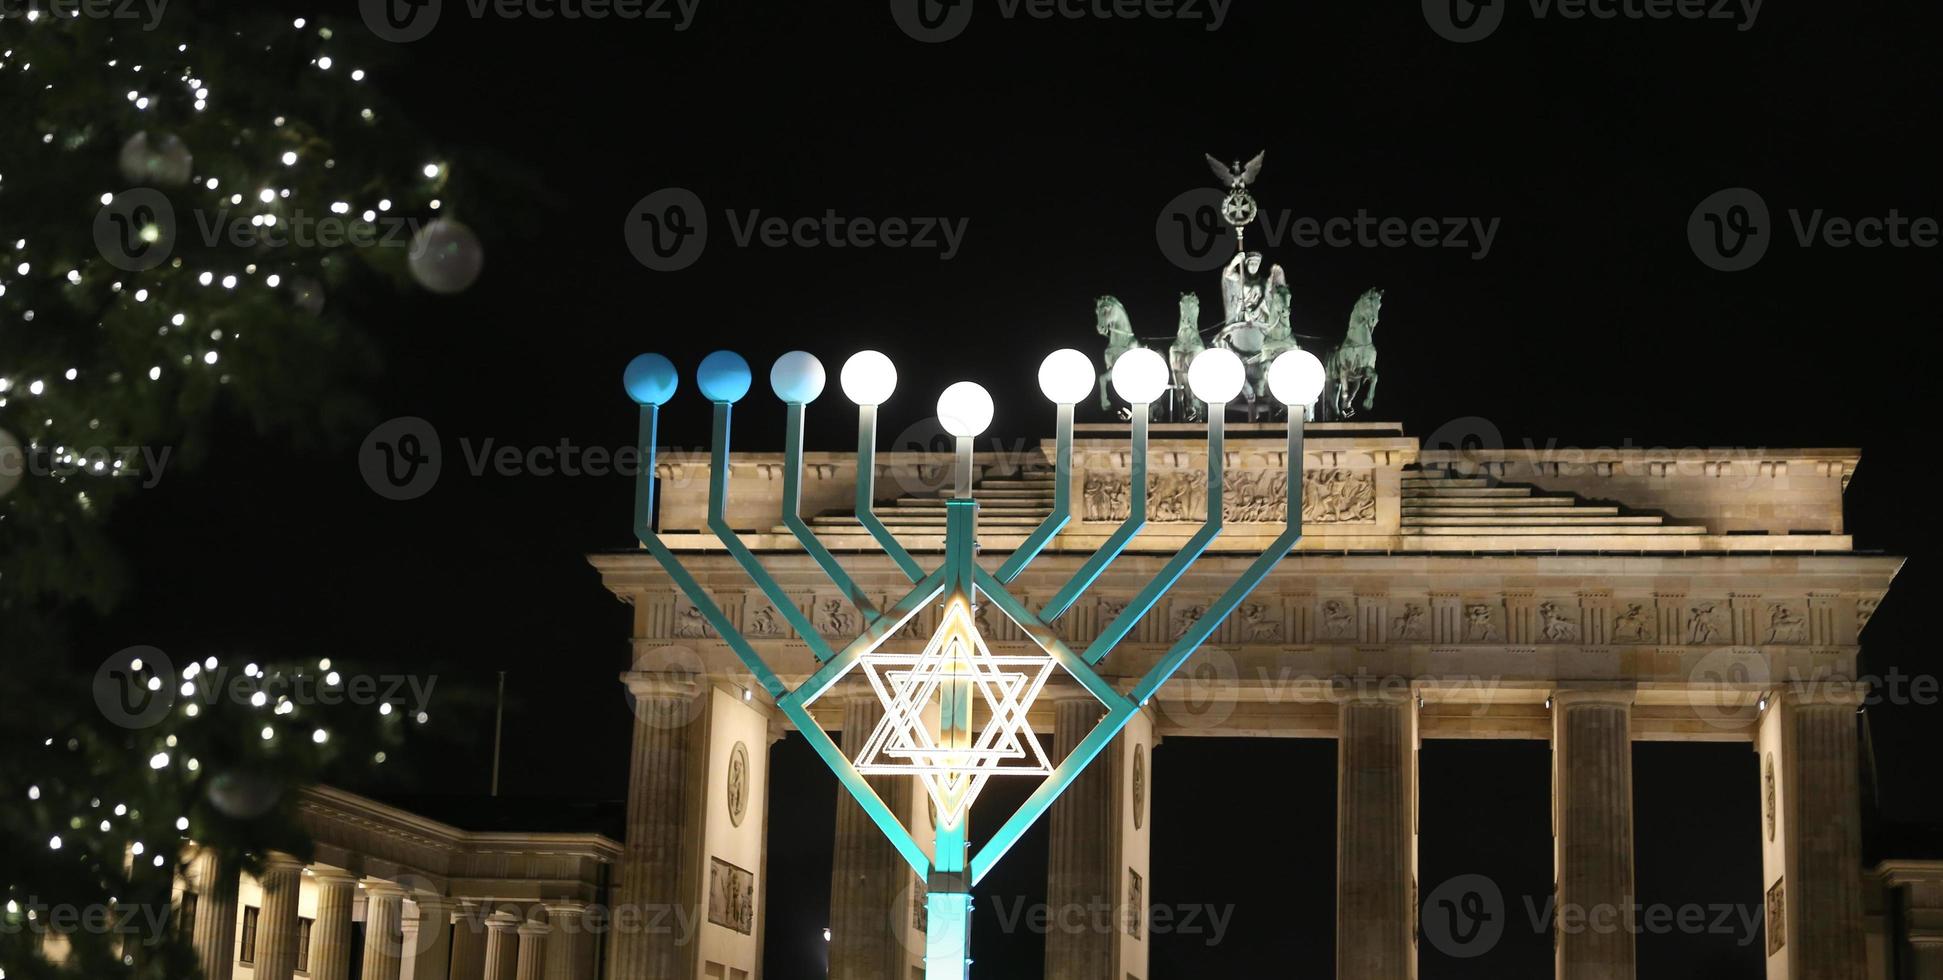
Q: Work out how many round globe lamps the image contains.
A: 9